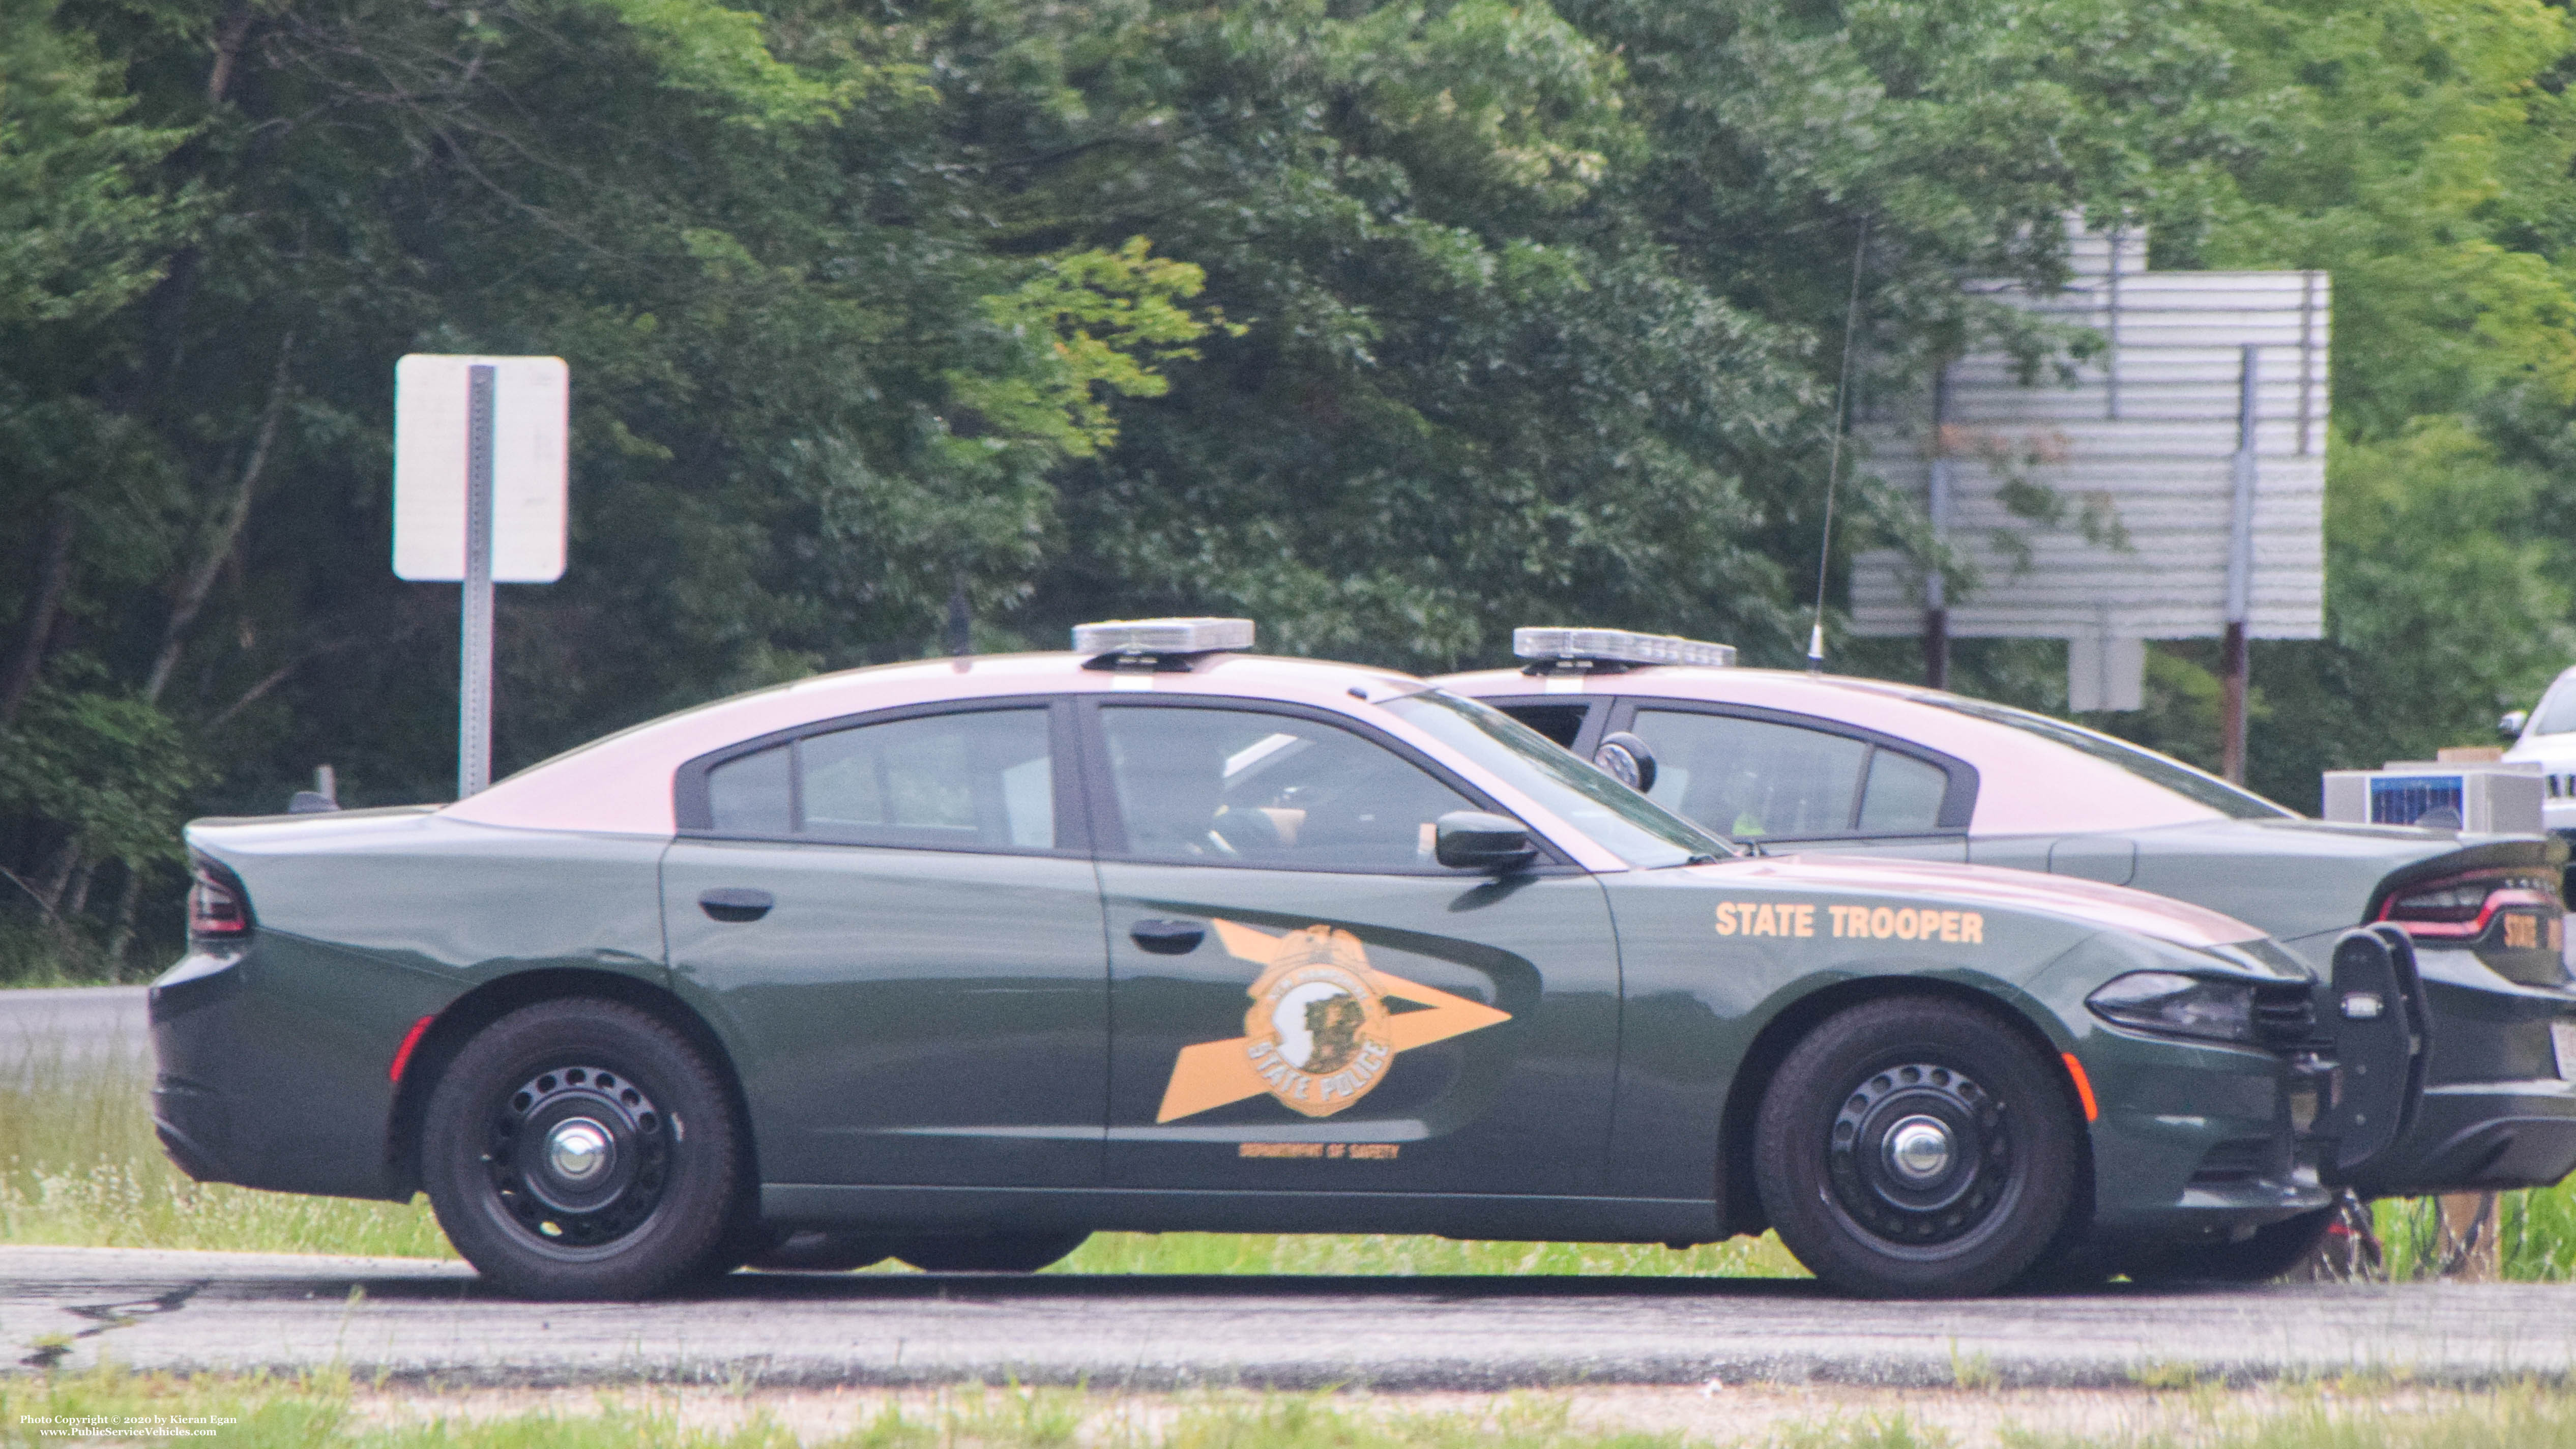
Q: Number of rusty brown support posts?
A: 2